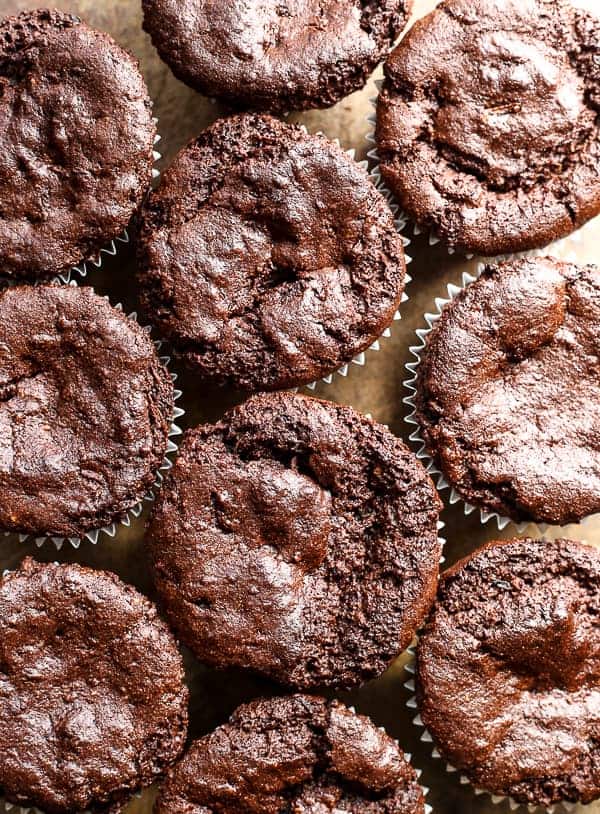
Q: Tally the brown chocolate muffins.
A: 10